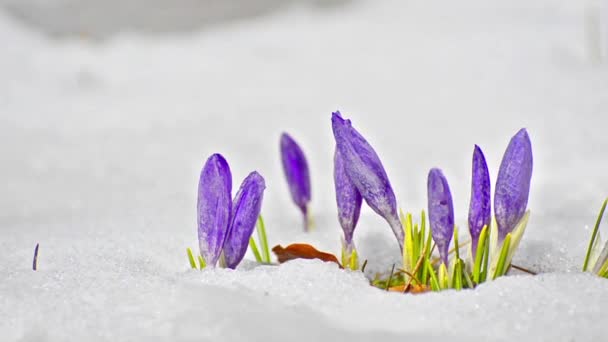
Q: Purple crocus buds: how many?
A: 8